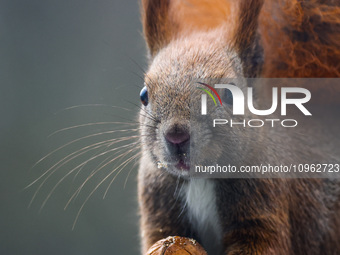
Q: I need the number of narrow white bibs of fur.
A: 1